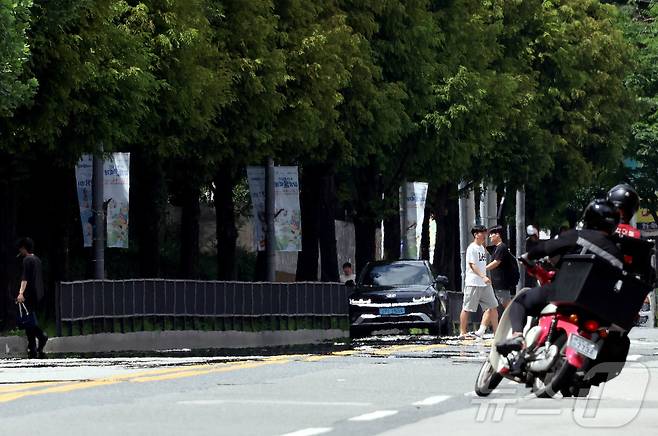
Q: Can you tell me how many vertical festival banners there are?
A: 5